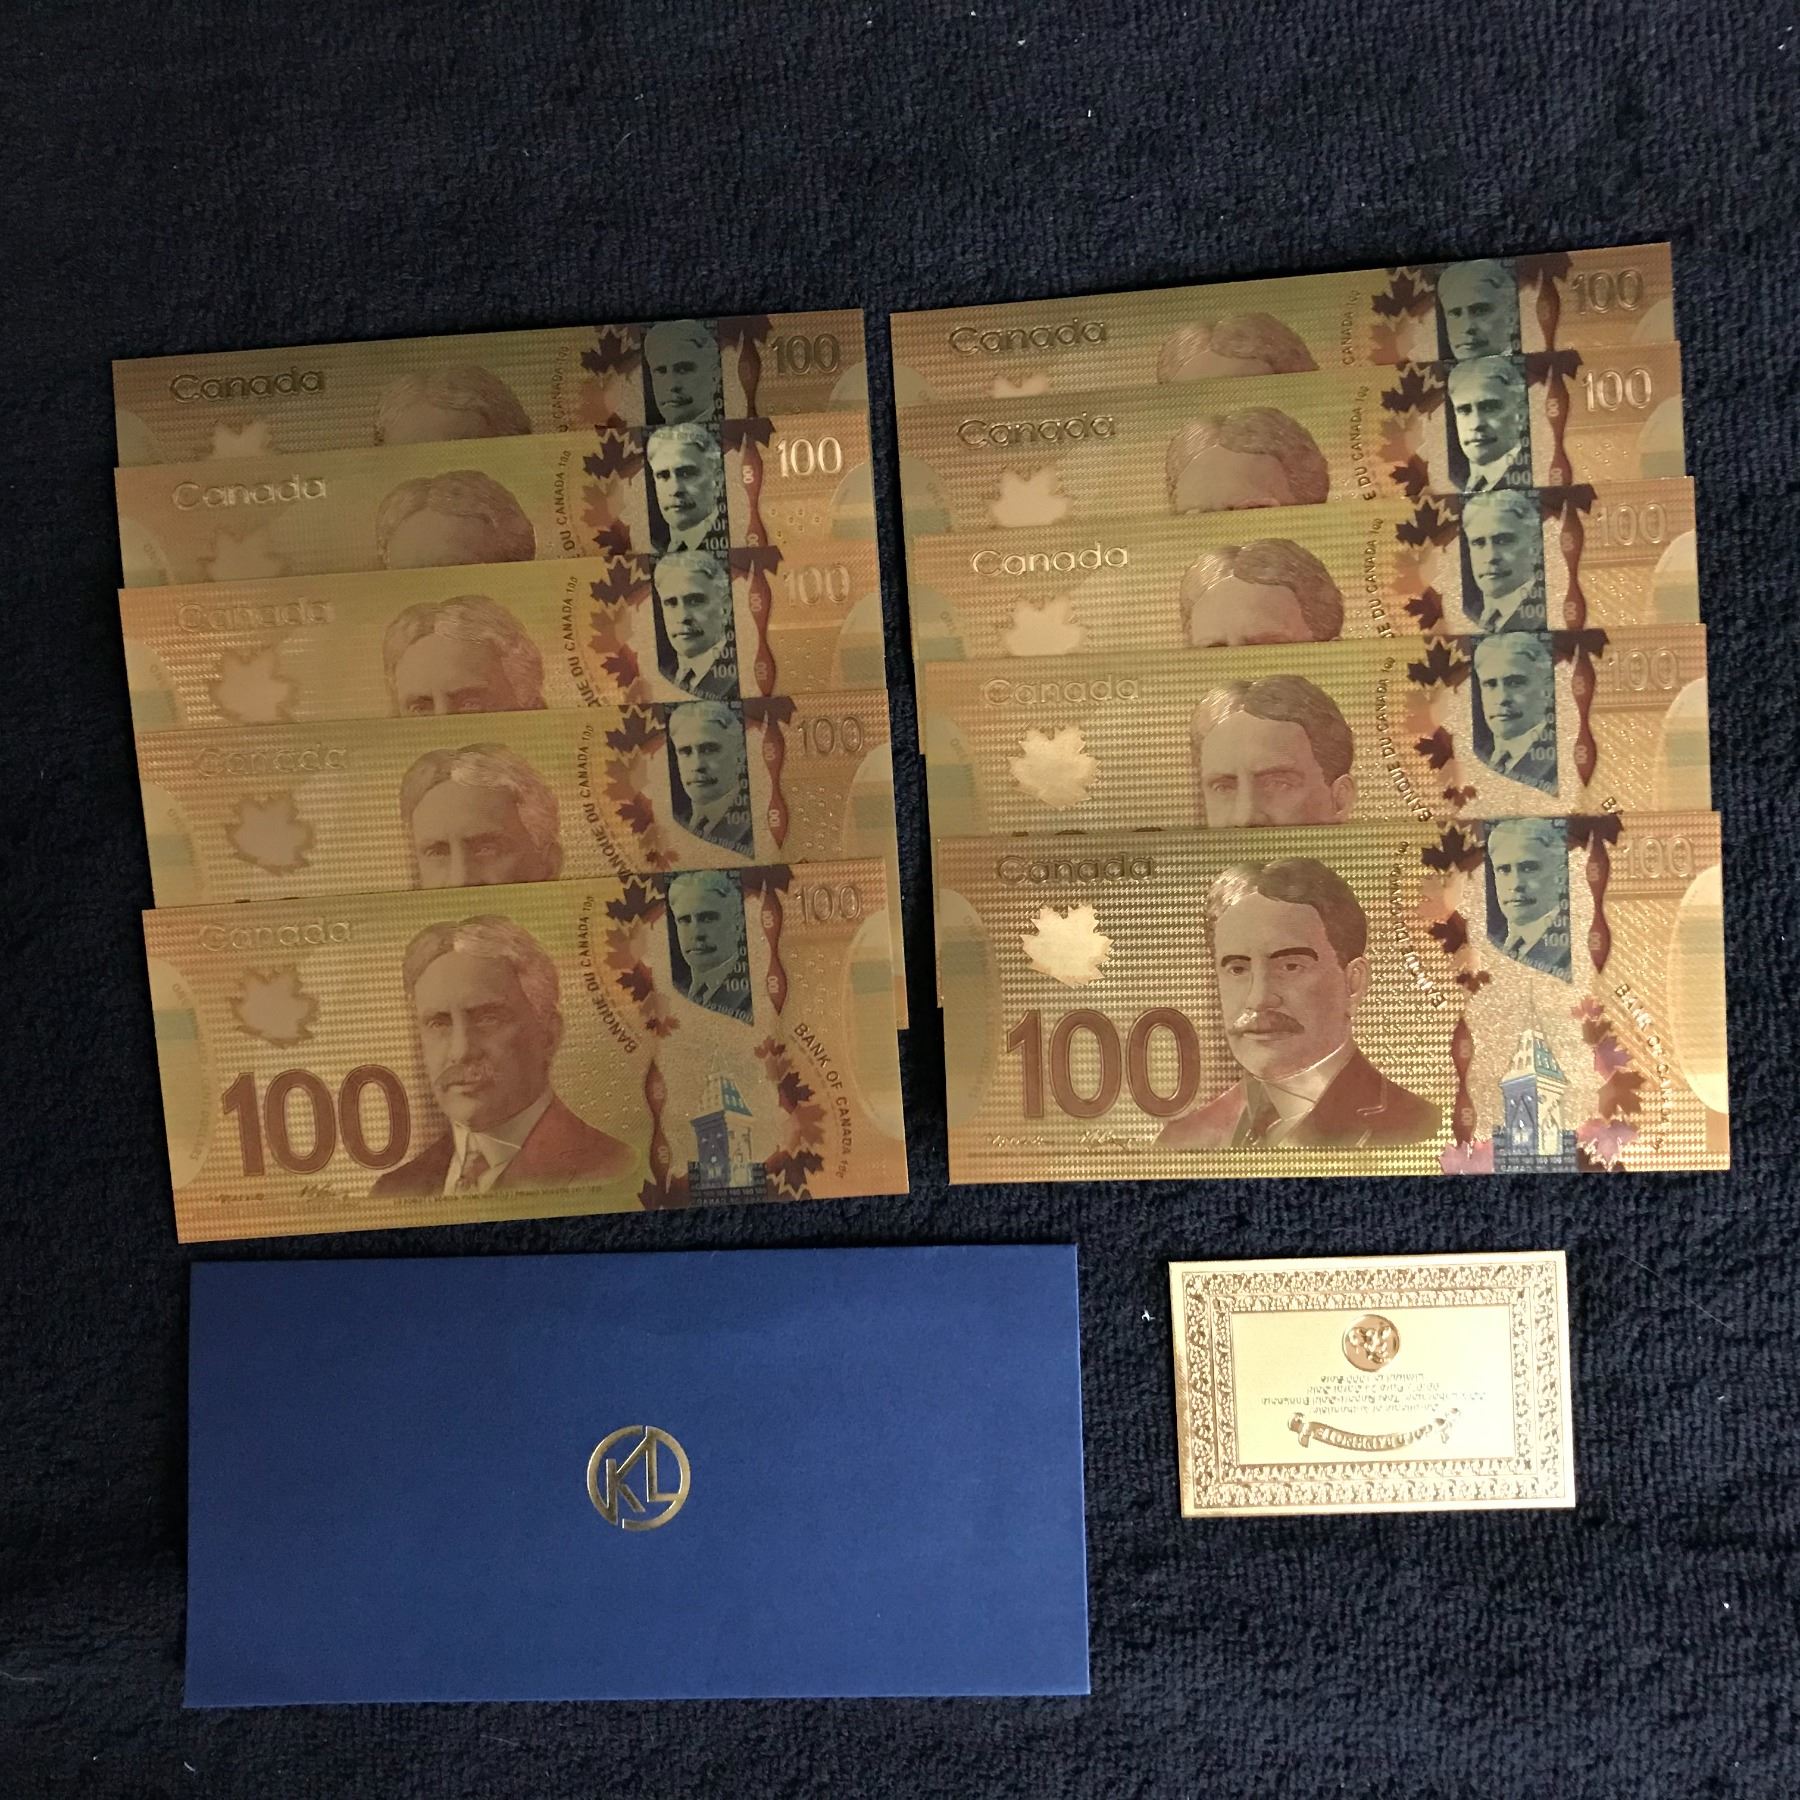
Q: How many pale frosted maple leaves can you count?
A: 10